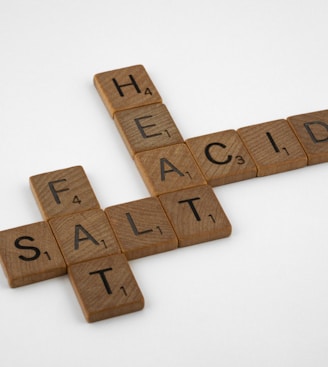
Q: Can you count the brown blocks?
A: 12